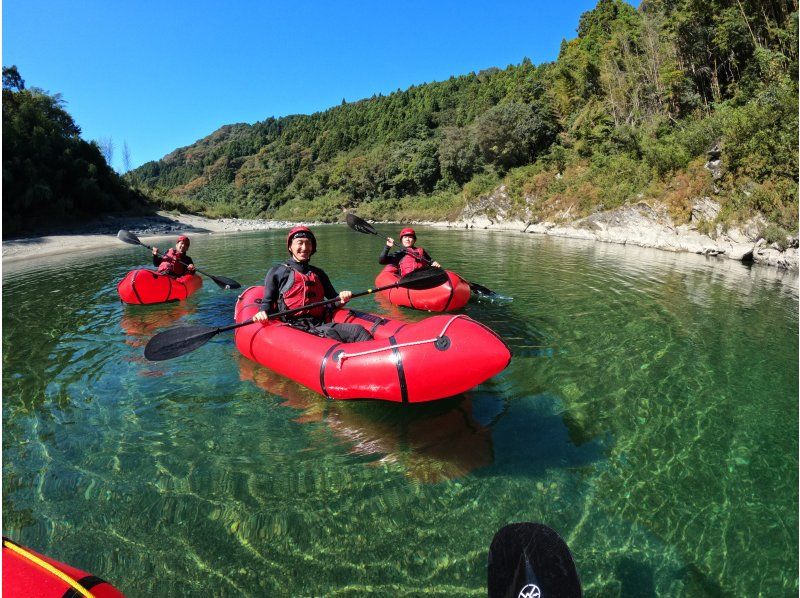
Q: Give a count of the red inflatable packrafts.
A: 4